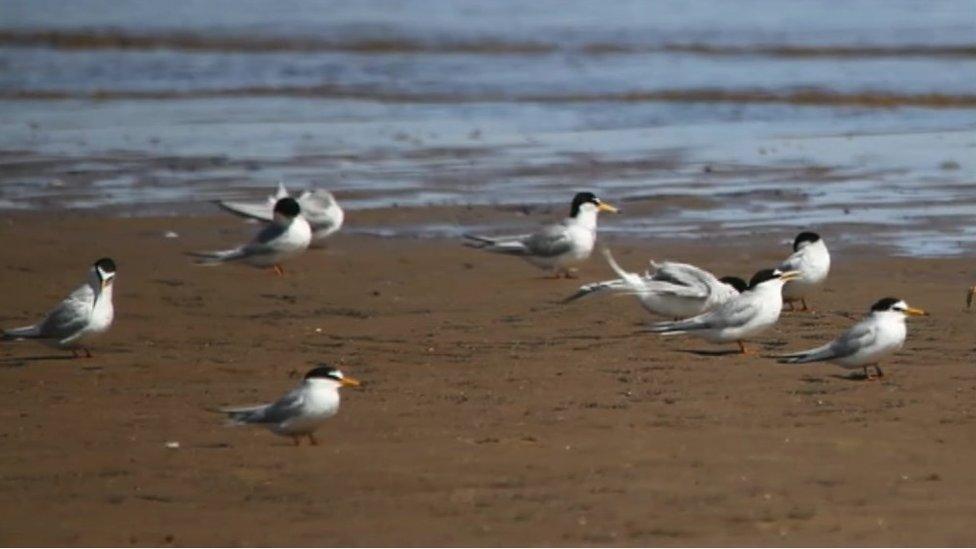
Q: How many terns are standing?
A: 9